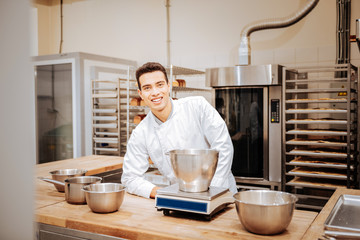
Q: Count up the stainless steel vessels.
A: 5